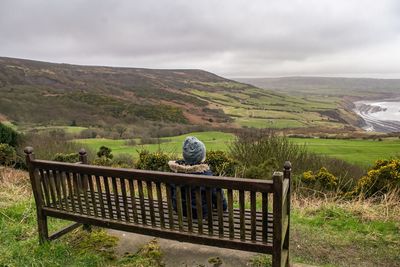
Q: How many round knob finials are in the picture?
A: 3